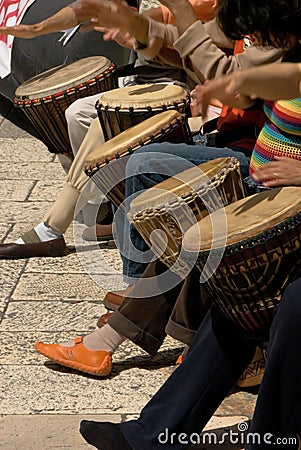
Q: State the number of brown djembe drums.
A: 5